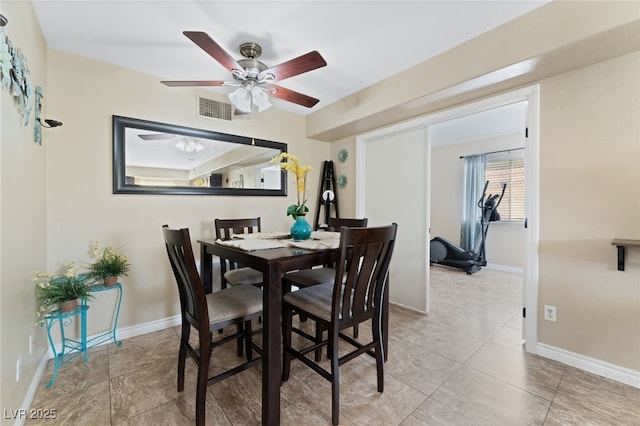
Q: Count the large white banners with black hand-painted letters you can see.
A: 0